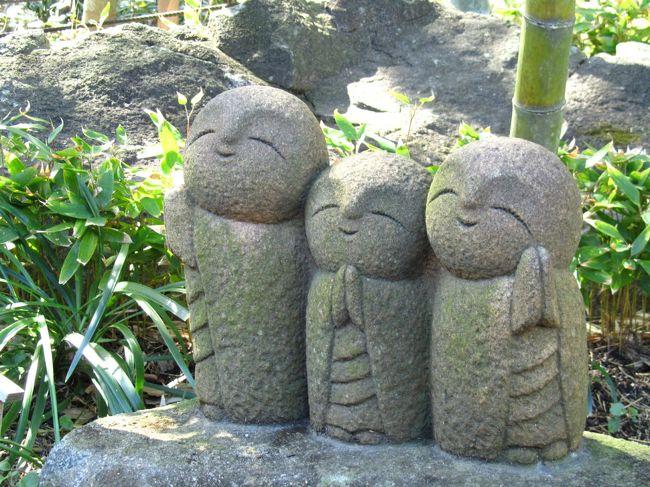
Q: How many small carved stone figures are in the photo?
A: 3